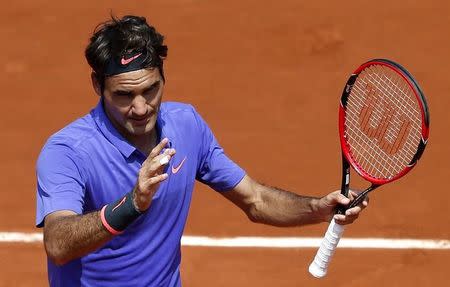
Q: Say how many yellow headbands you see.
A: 0